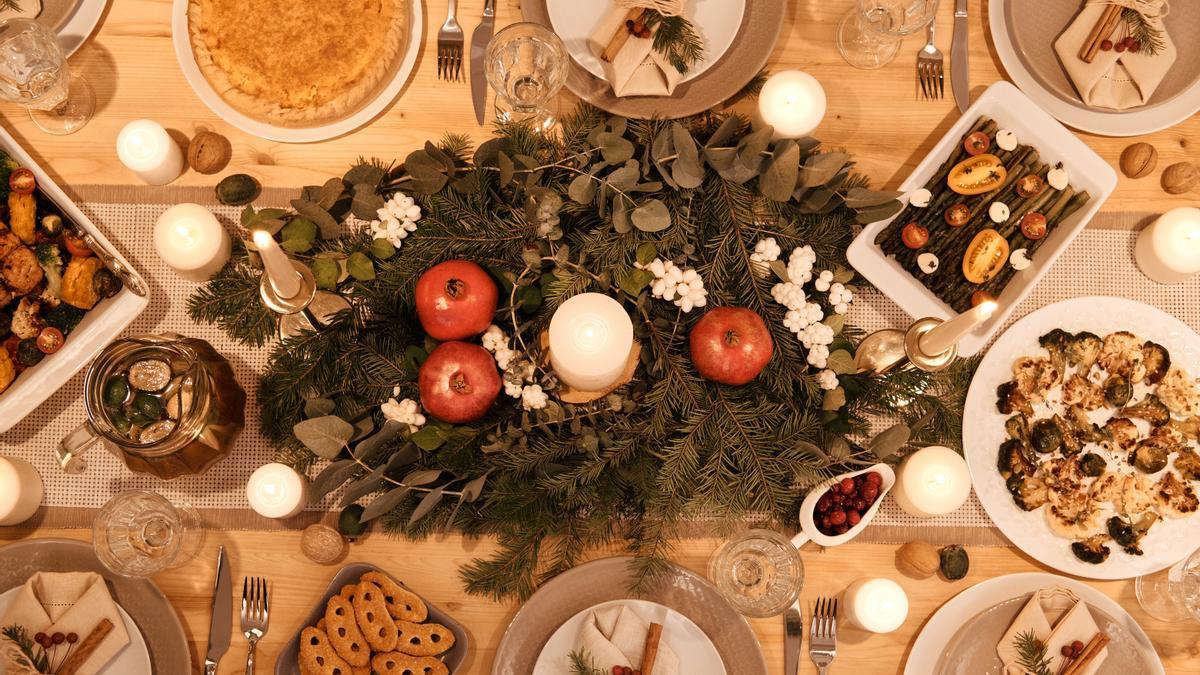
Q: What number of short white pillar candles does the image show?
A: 9